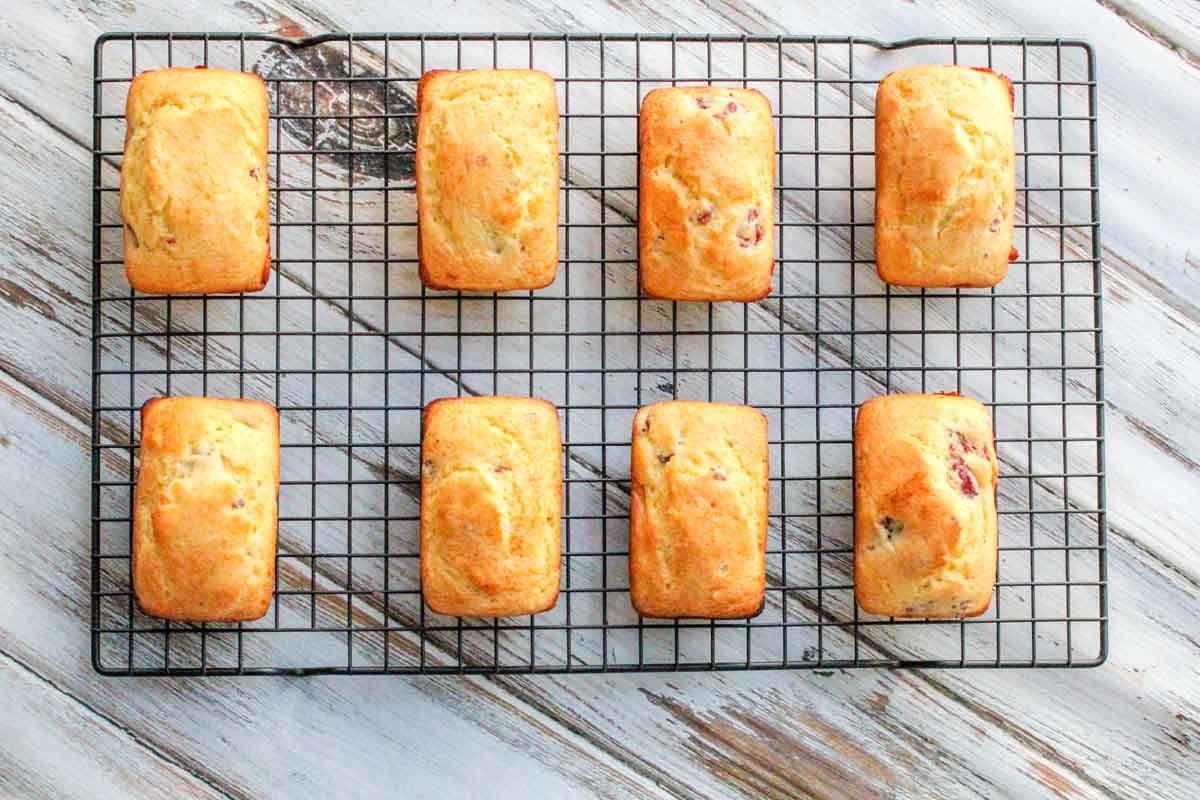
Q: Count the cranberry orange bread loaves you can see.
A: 8